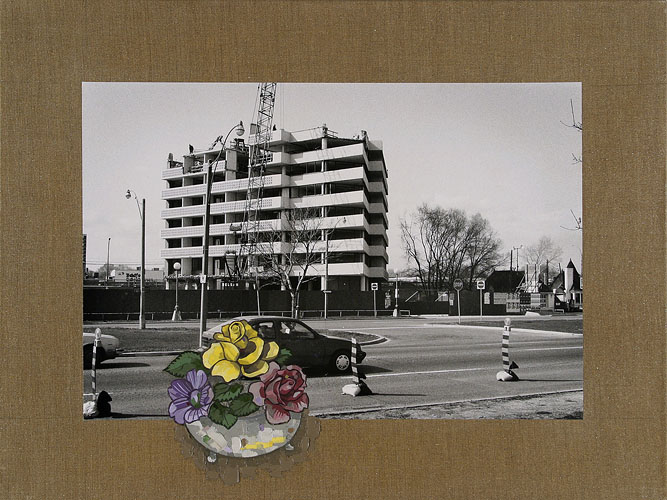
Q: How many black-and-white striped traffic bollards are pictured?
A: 3